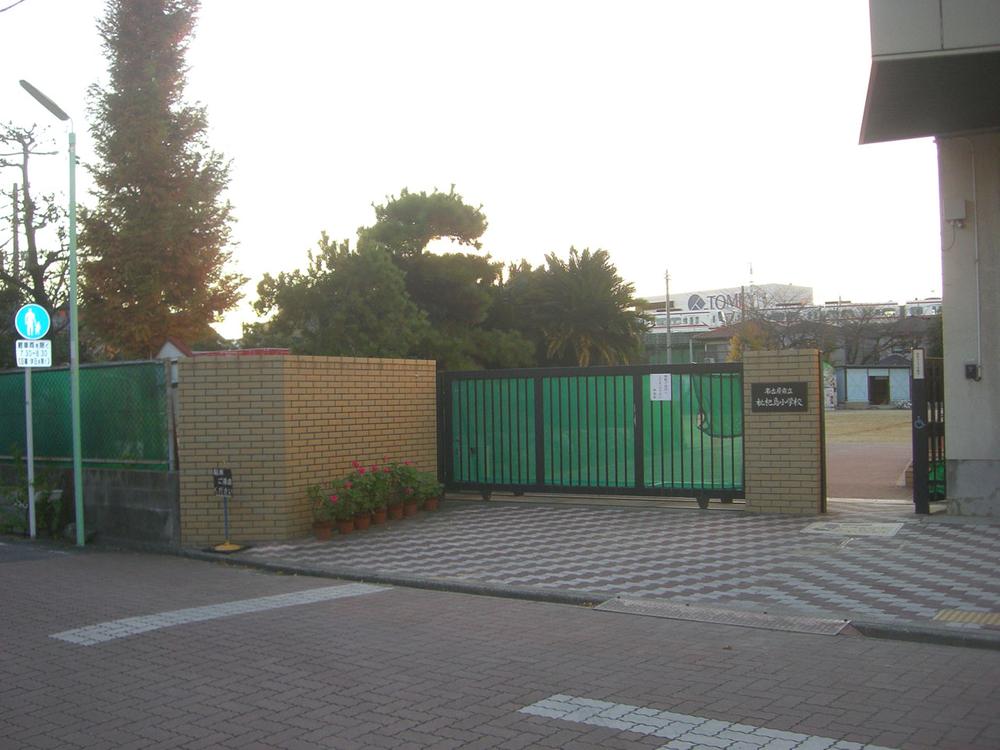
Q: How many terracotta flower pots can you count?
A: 7